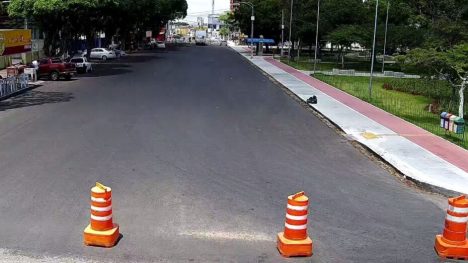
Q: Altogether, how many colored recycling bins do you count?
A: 4